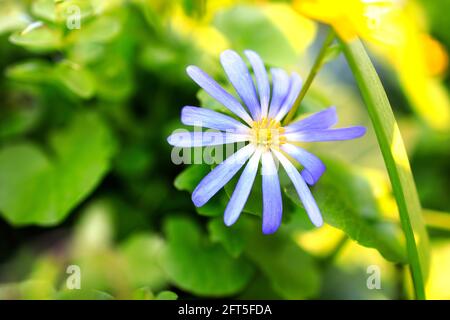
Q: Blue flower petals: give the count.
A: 14